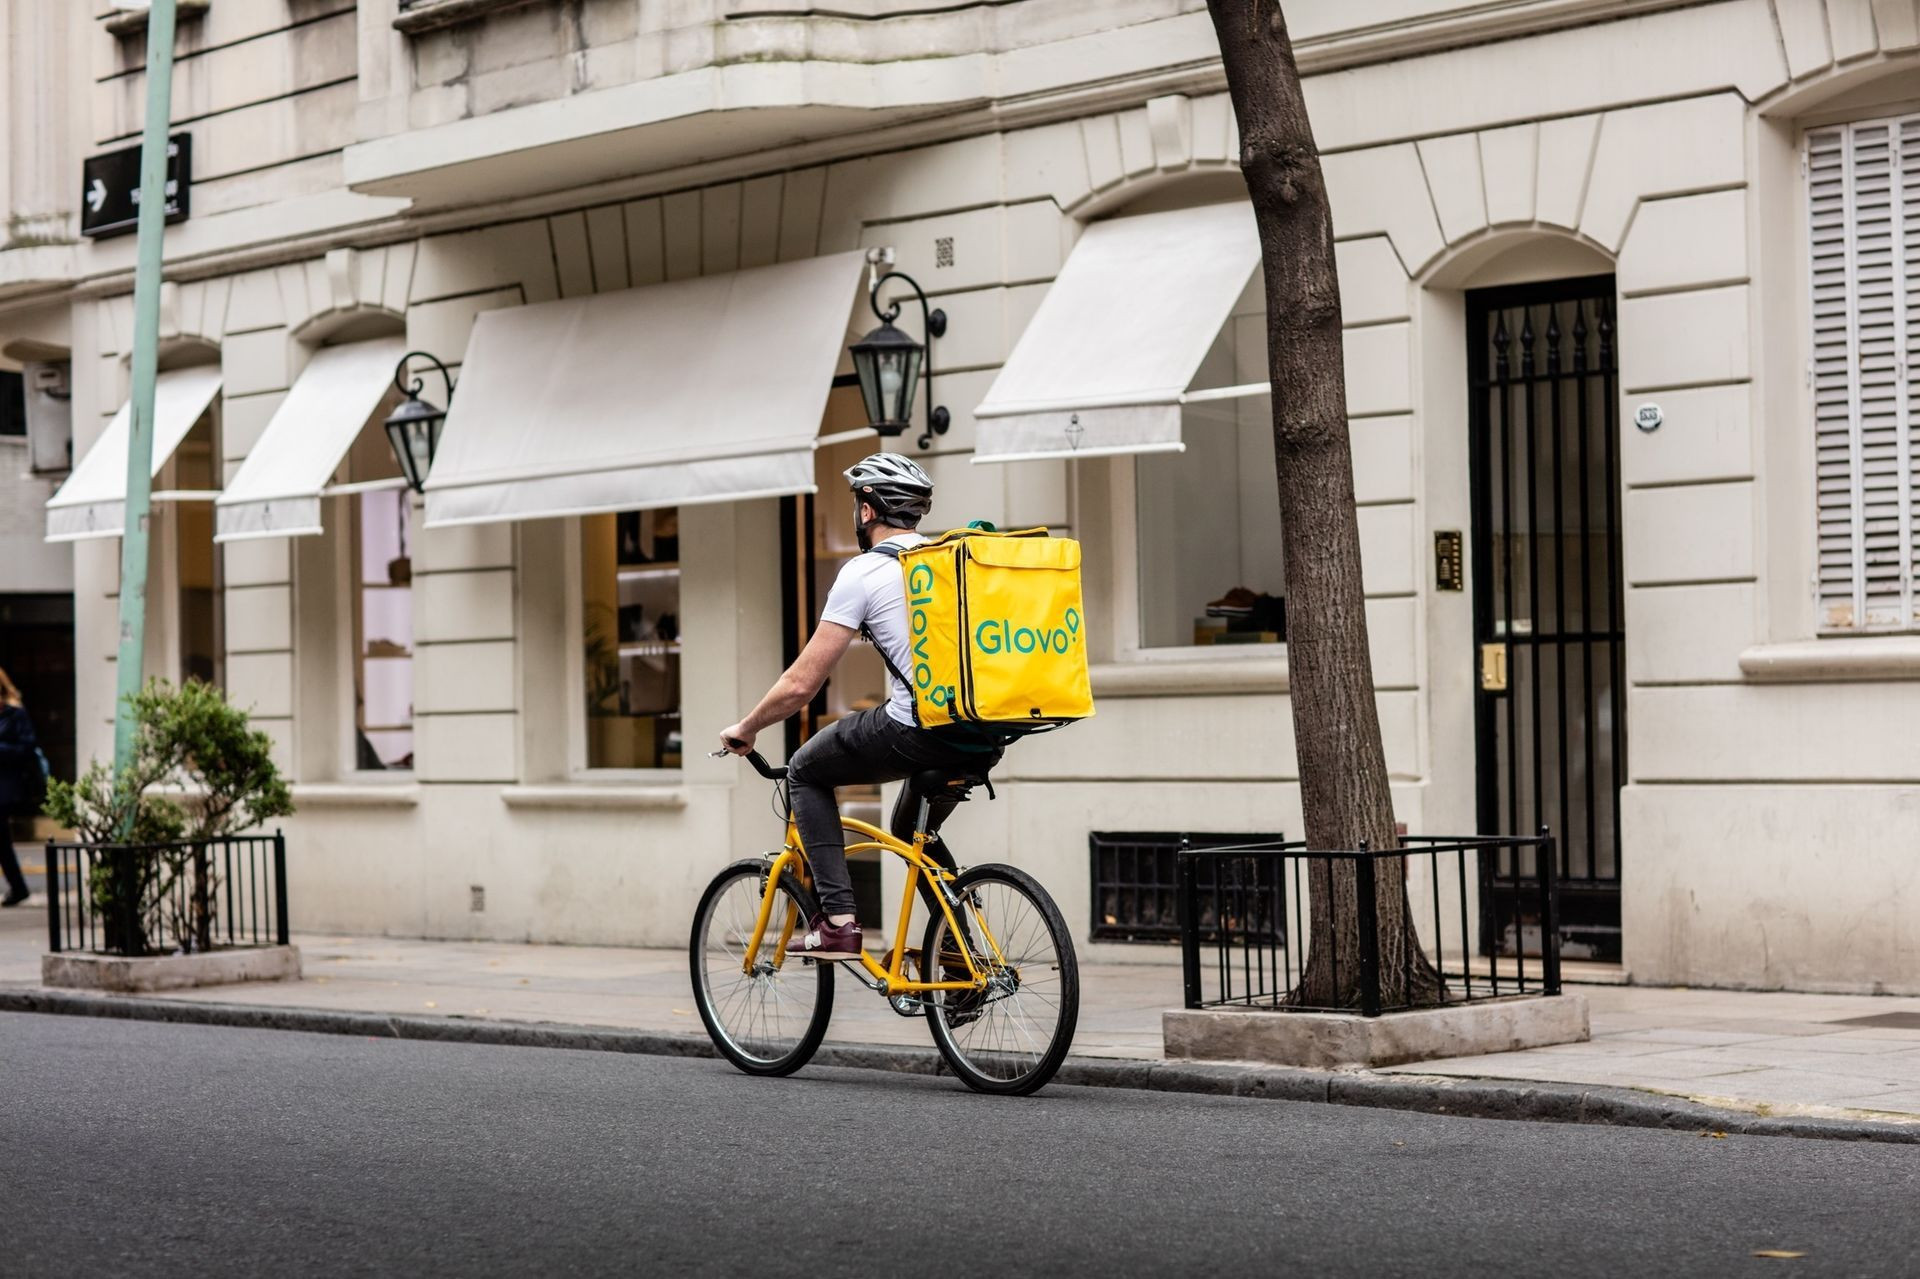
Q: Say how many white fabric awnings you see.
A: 4